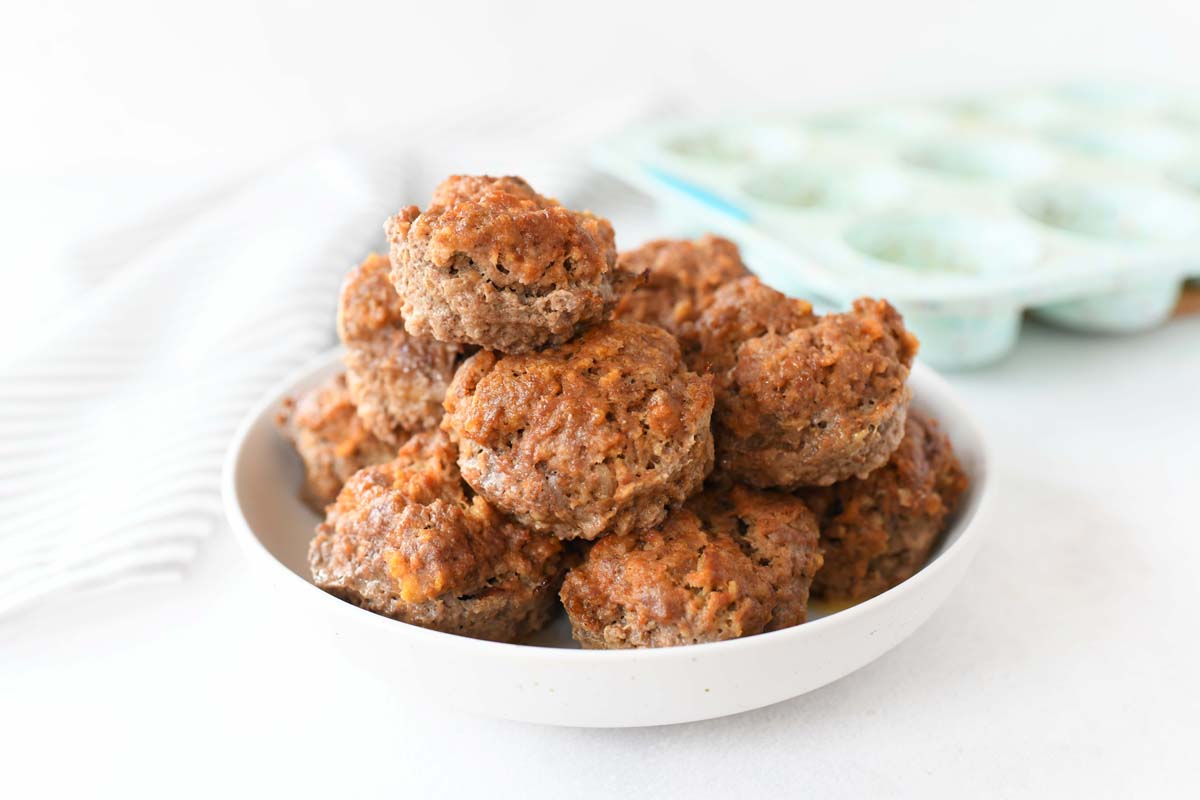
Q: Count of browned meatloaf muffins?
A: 9